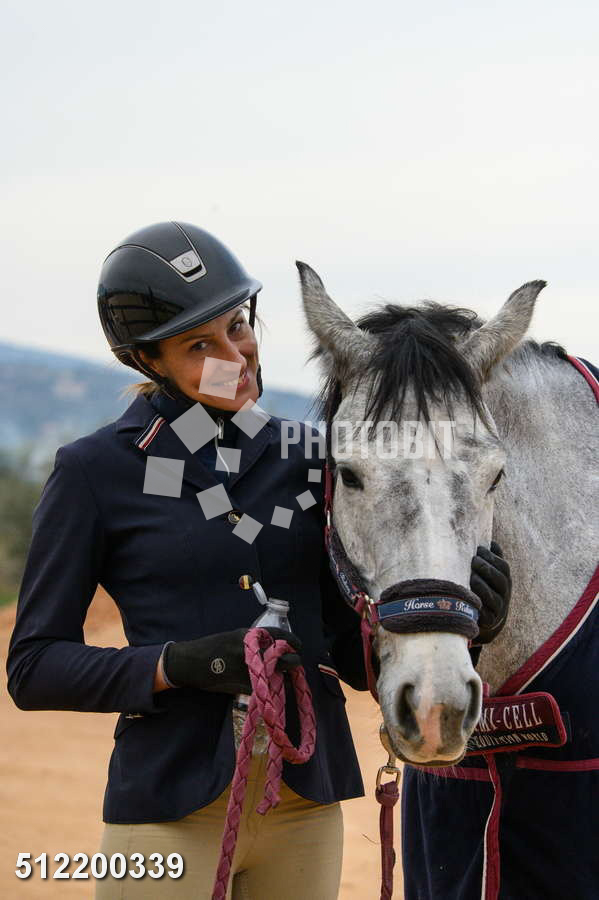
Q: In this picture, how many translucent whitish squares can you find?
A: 10